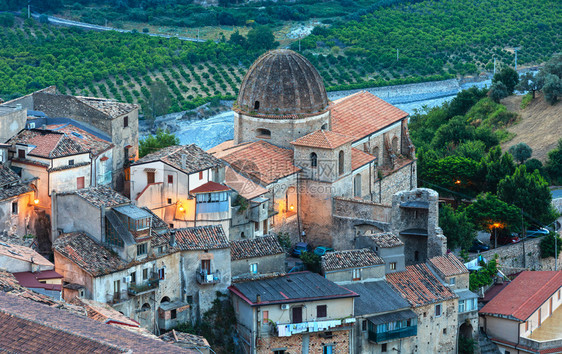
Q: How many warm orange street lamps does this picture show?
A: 5